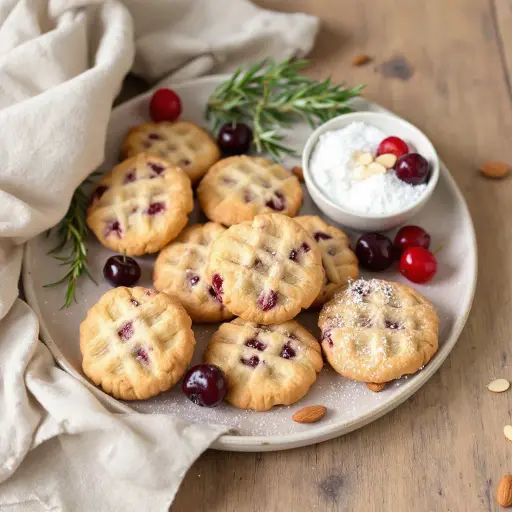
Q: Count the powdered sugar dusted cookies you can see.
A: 1